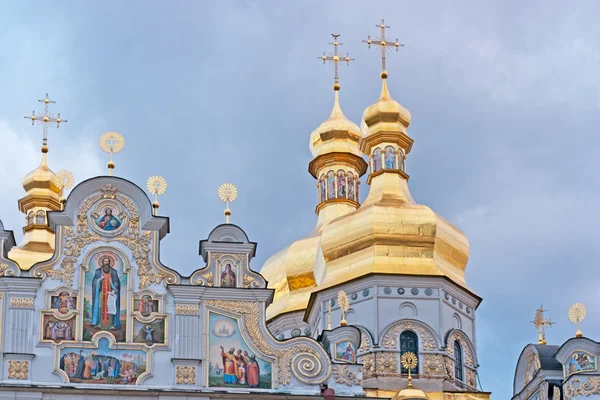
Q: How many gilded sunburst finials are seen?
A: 7